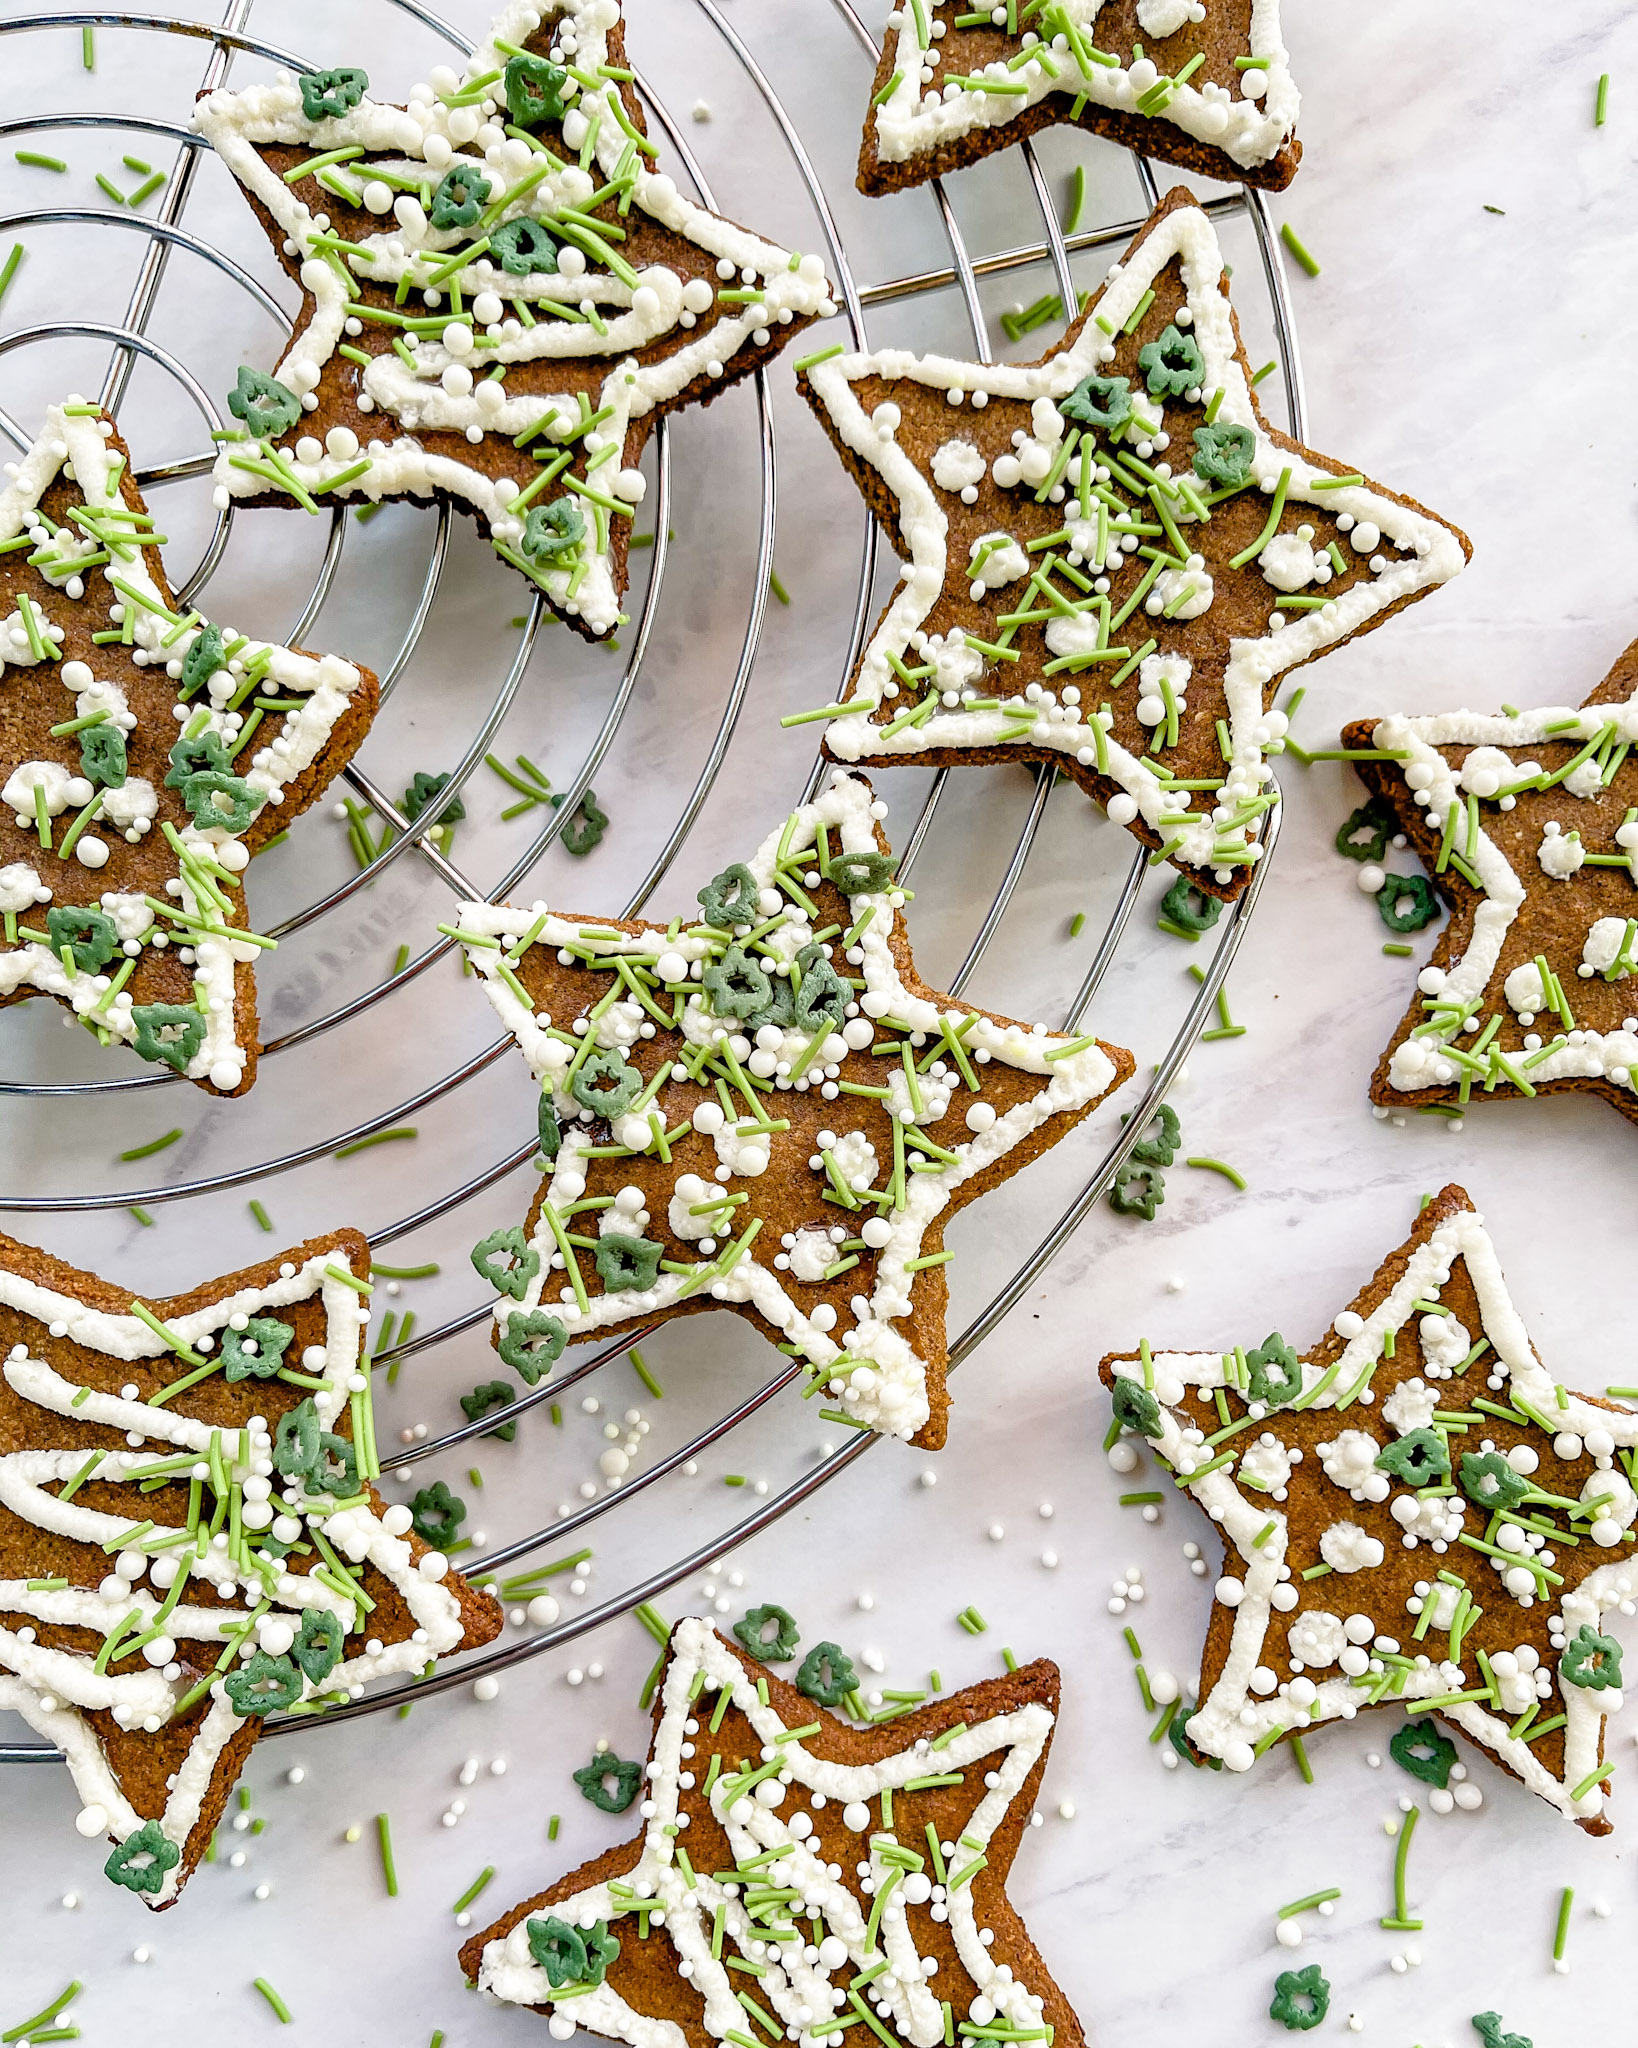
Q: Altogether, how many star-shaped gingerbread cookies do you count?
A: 9